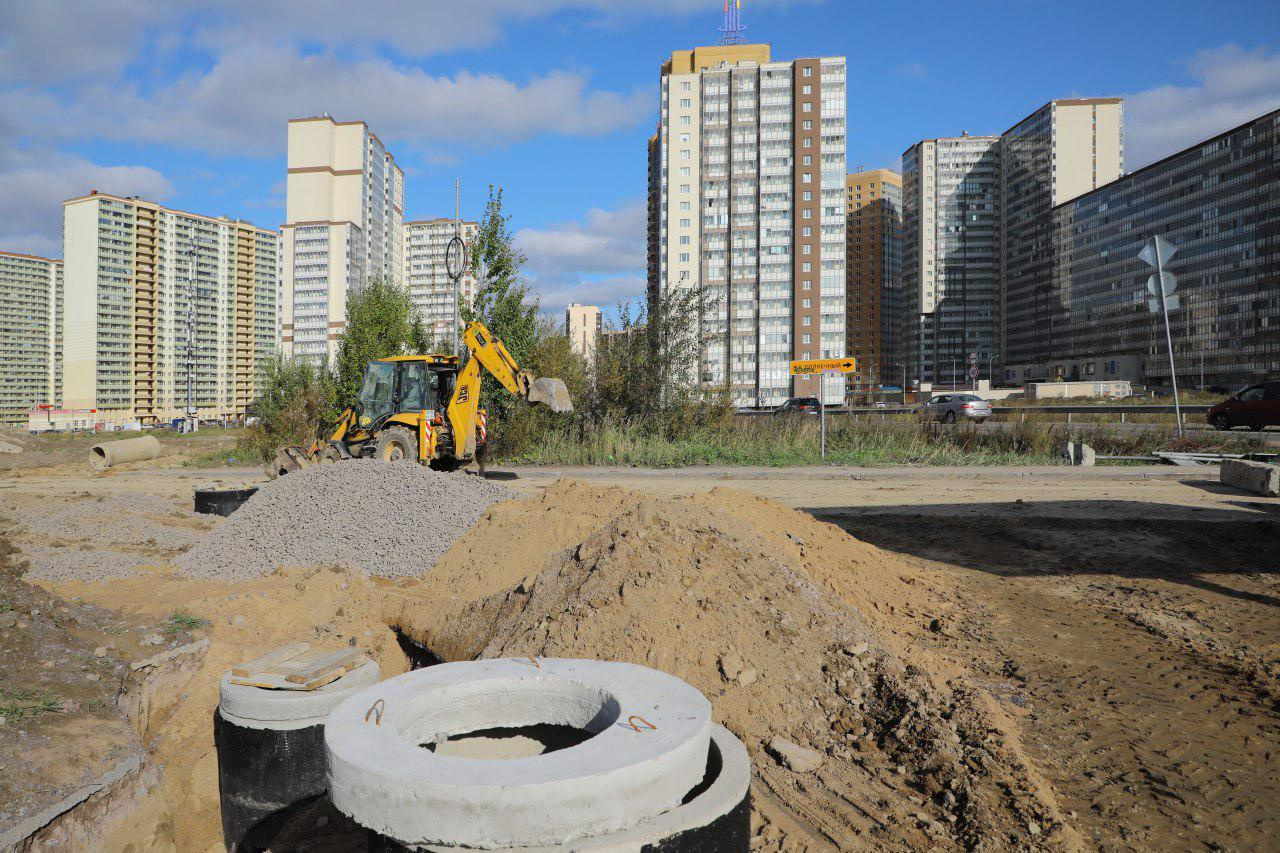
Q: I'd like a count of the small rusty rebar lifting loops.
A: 3